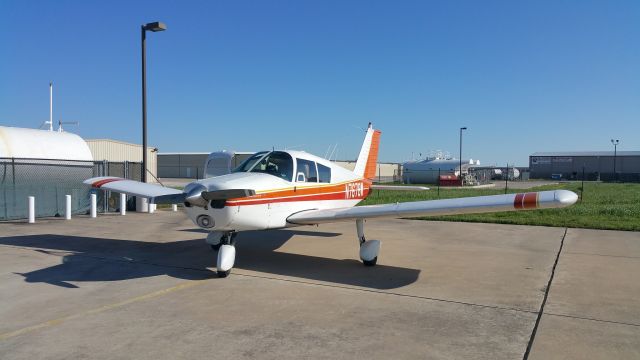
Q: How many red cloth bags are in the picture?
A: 0